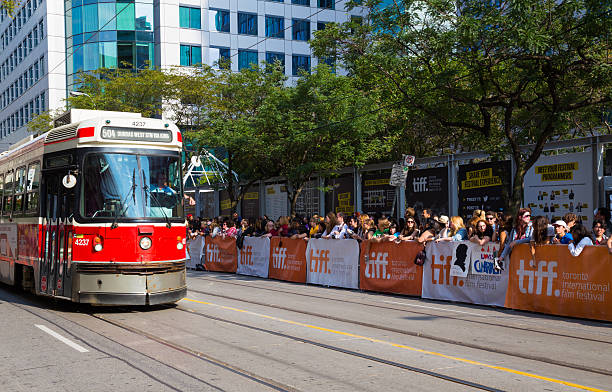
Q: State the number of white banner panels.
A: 4